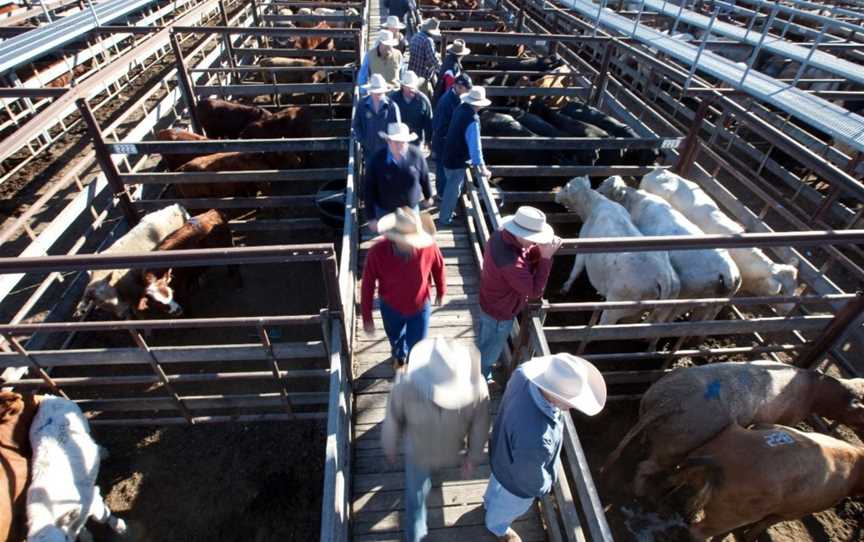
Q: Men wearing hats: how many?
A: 13